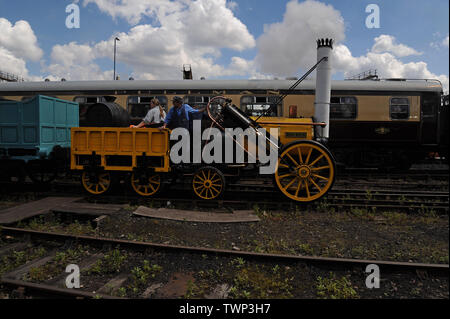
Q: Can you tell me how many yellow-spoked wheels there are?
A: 4